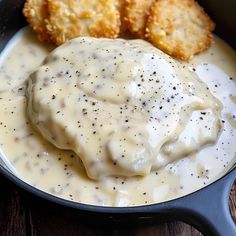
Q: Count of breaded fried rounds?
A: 4